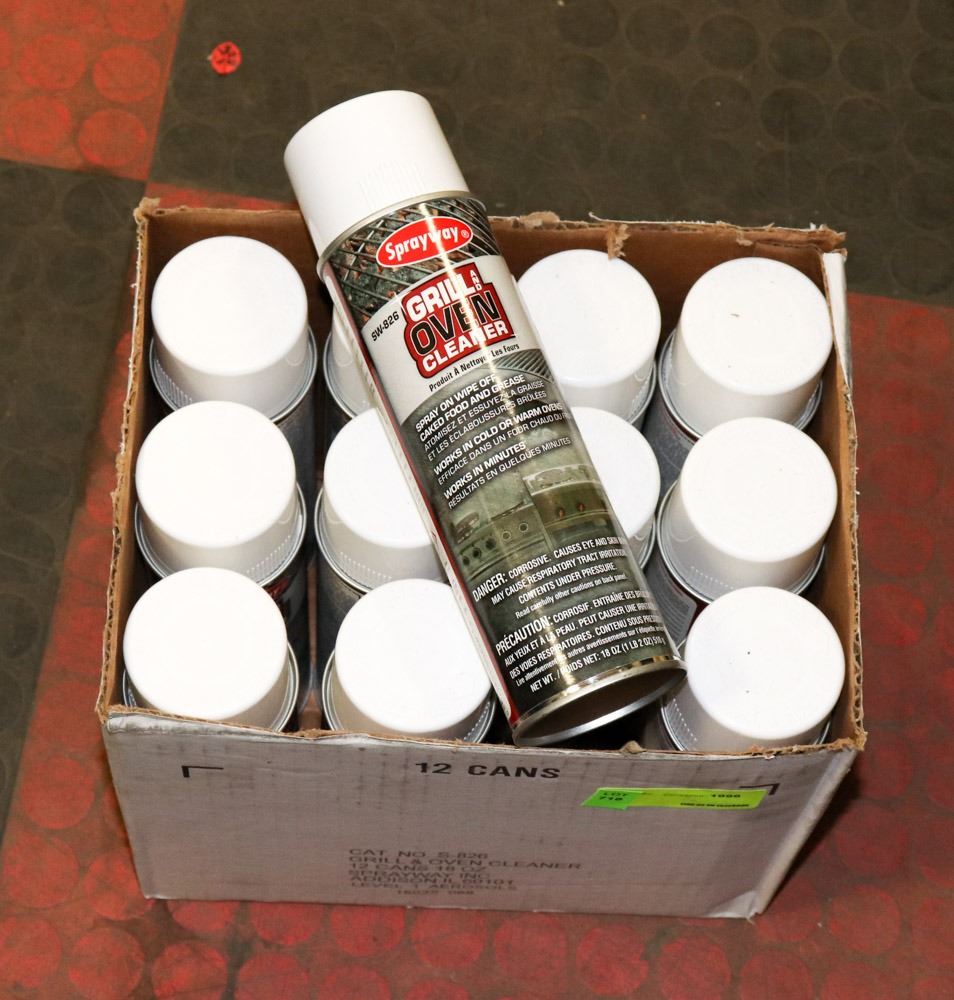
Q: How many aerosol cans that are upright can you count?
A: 11